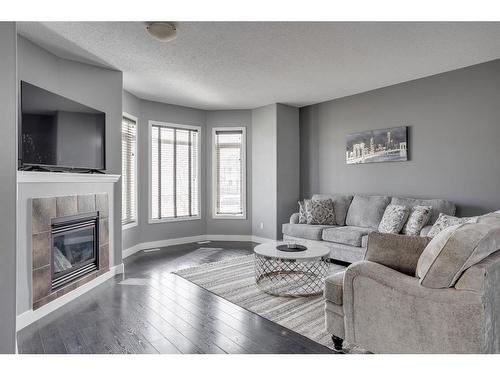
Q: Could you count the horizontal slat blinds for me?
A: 3